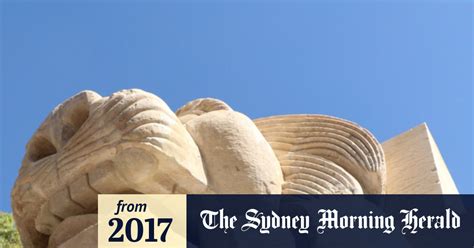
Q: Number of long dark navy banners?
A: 1